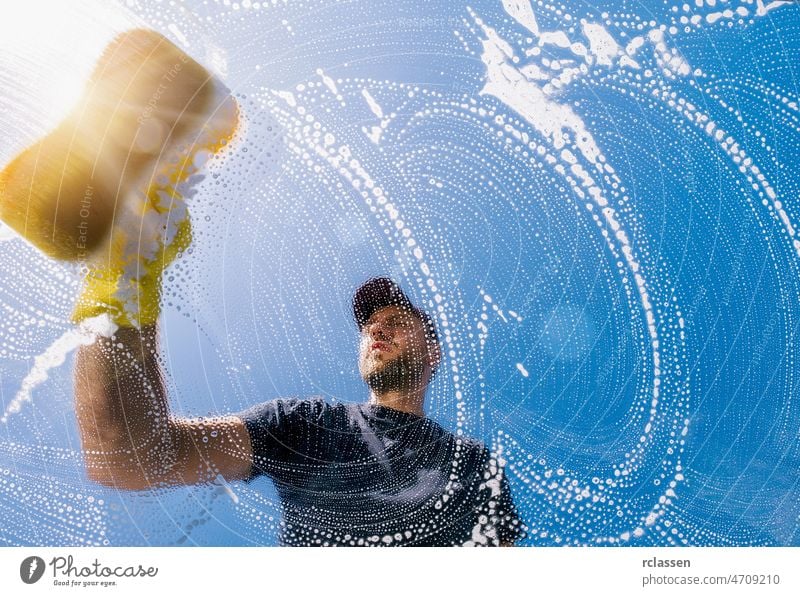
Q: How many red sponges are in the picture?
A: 0